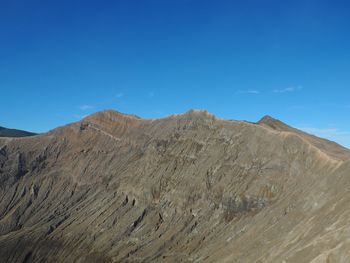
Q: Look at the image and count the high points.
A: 3